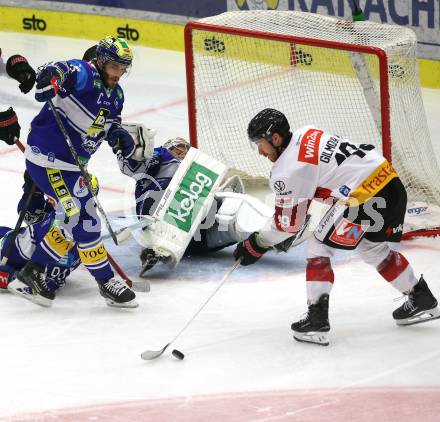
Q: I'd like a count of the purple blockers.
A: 0